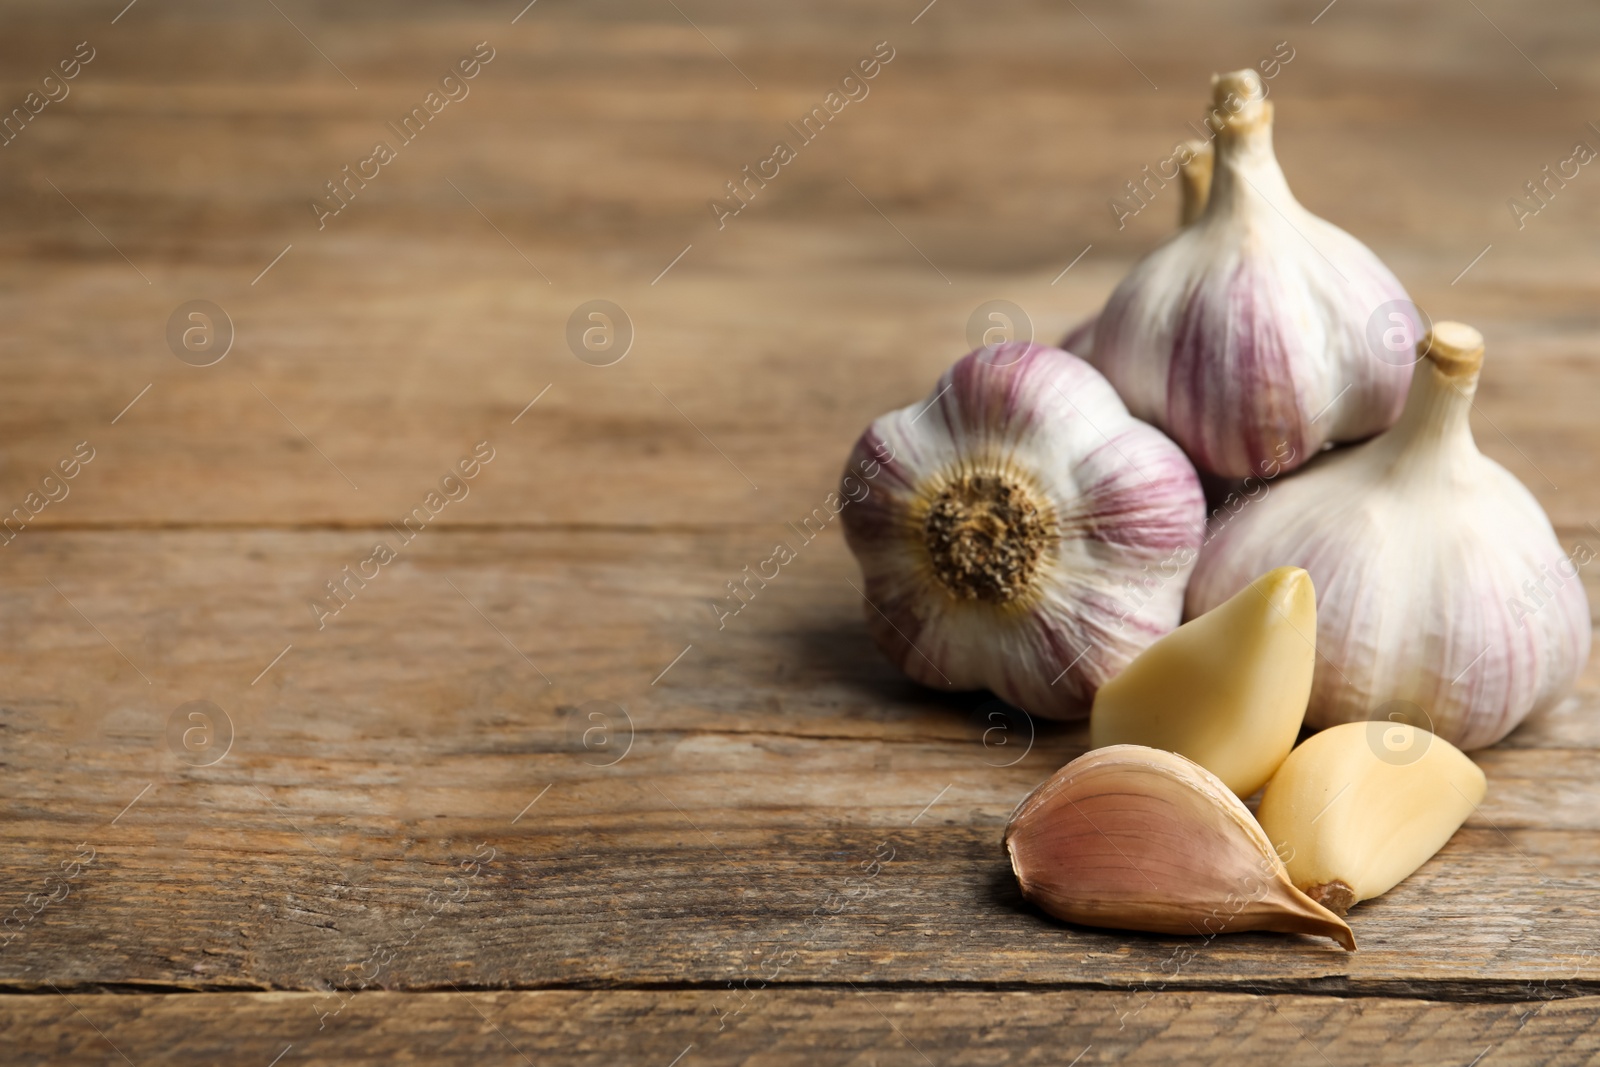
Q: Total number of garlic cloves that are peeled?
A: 2